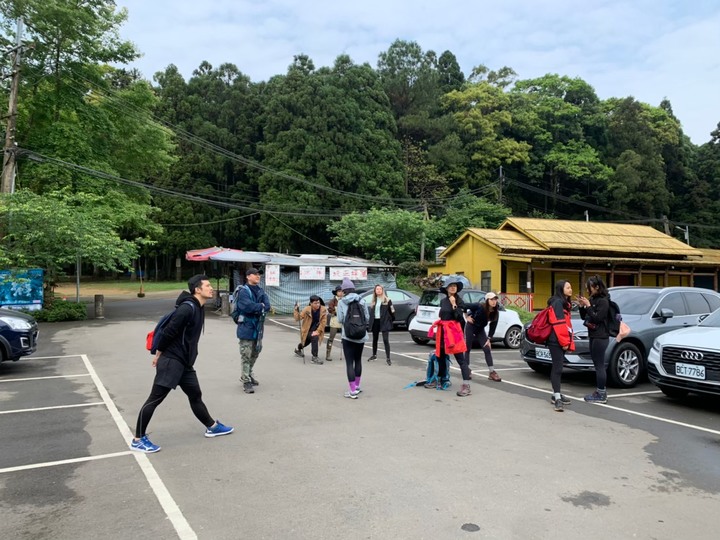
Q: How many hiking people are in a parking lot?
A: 10